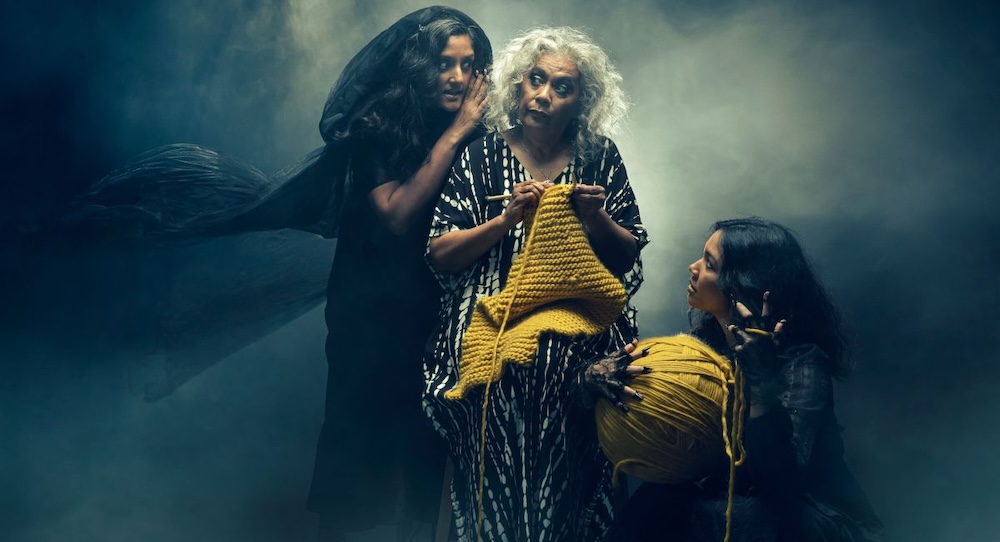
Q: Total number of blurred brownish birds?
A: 0